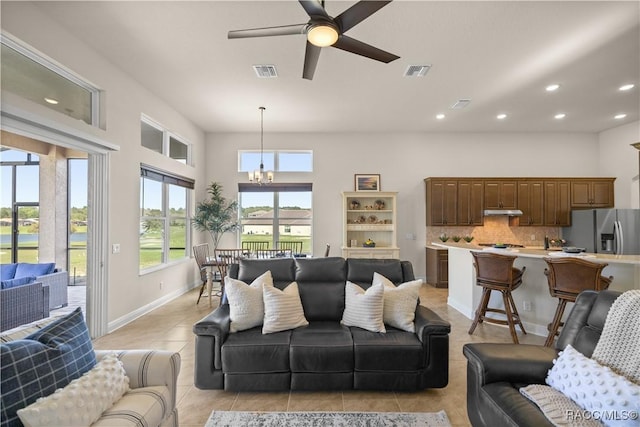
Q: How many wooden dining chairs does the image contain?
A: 6